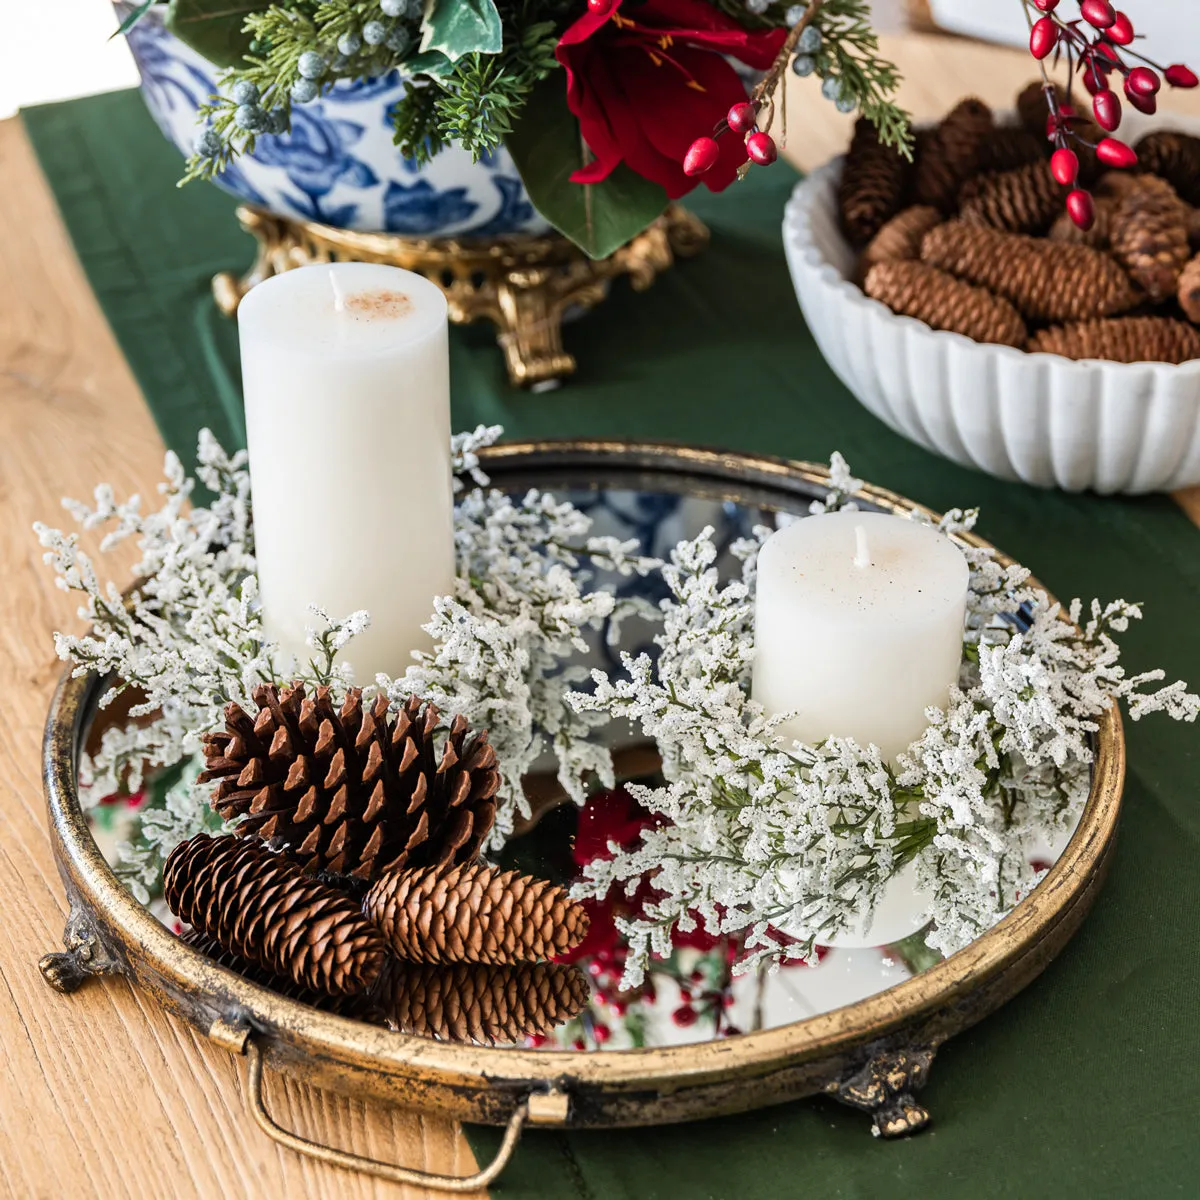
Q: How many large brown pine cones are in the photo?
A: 1